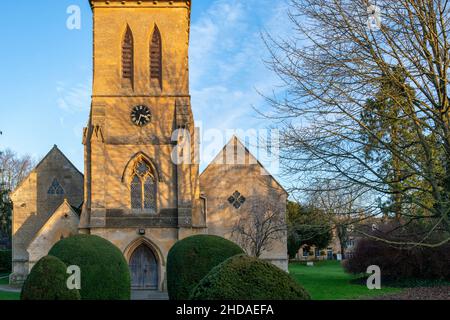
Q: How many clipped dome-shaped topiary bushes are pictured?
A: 4